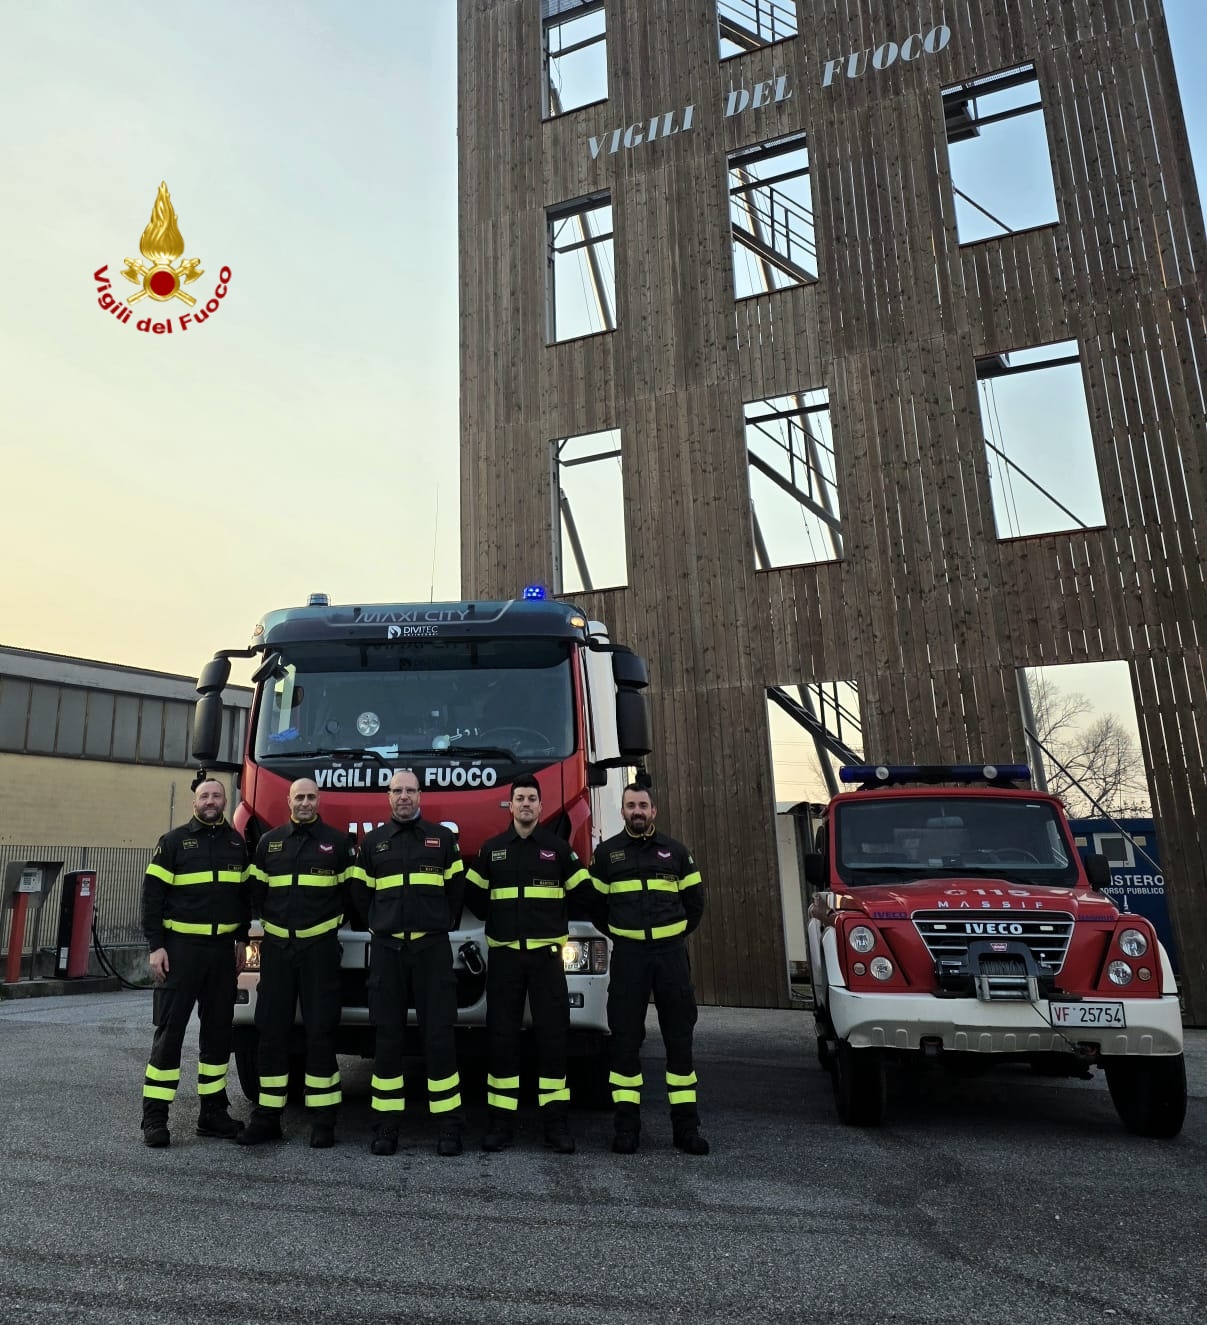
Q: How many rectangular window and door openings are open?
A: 10